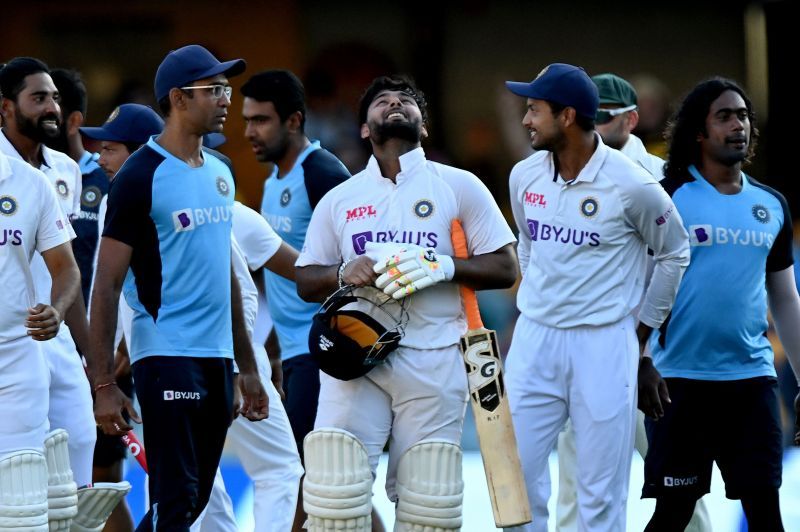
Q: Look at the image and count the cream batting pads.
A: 5